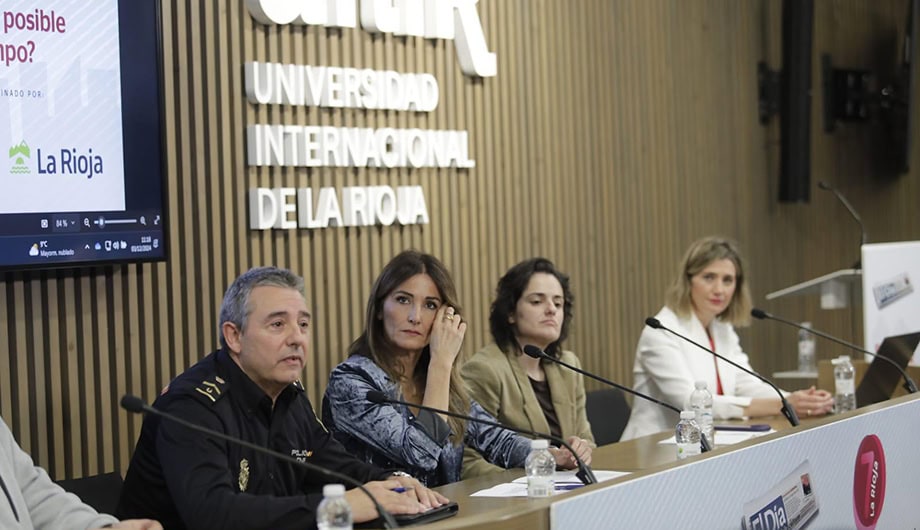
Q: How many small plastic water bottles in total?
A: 6